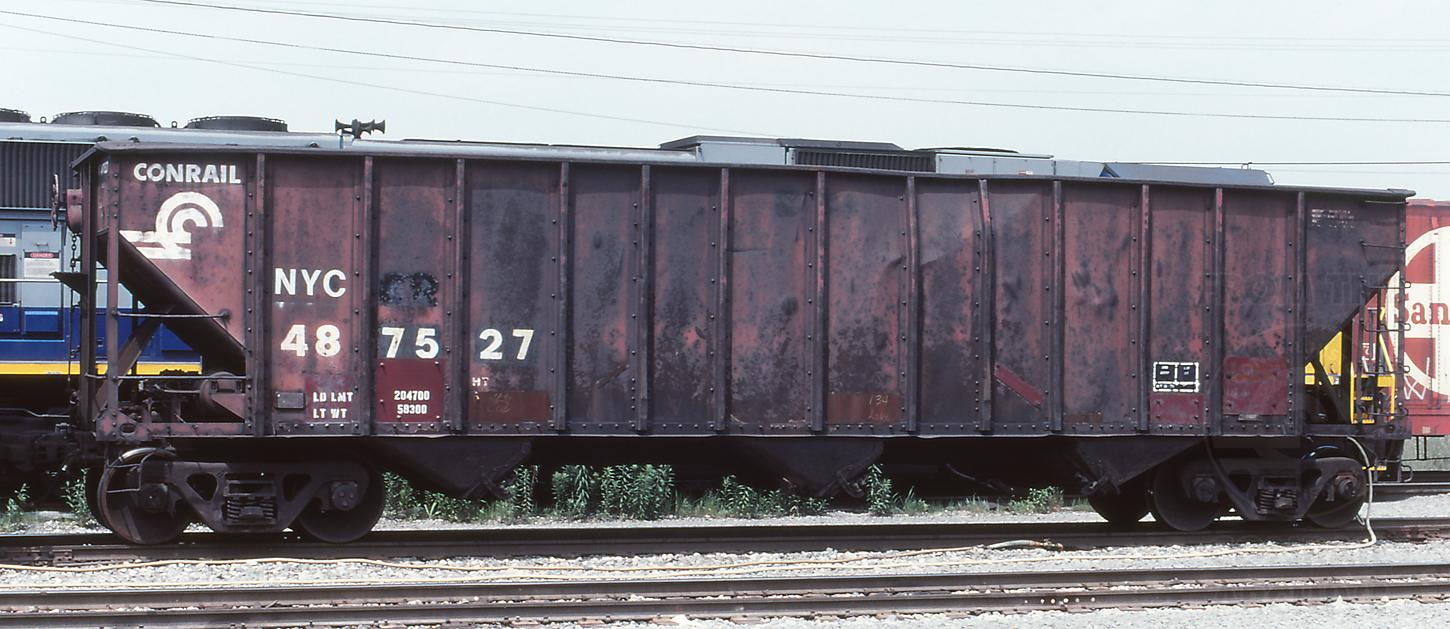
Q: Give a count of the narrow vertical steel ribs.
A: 13